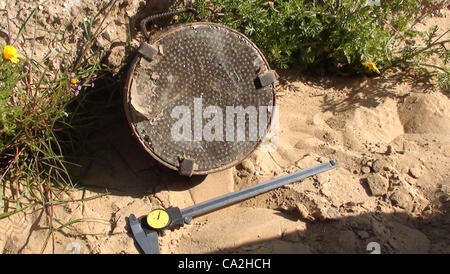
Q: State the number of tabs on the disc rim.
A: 3